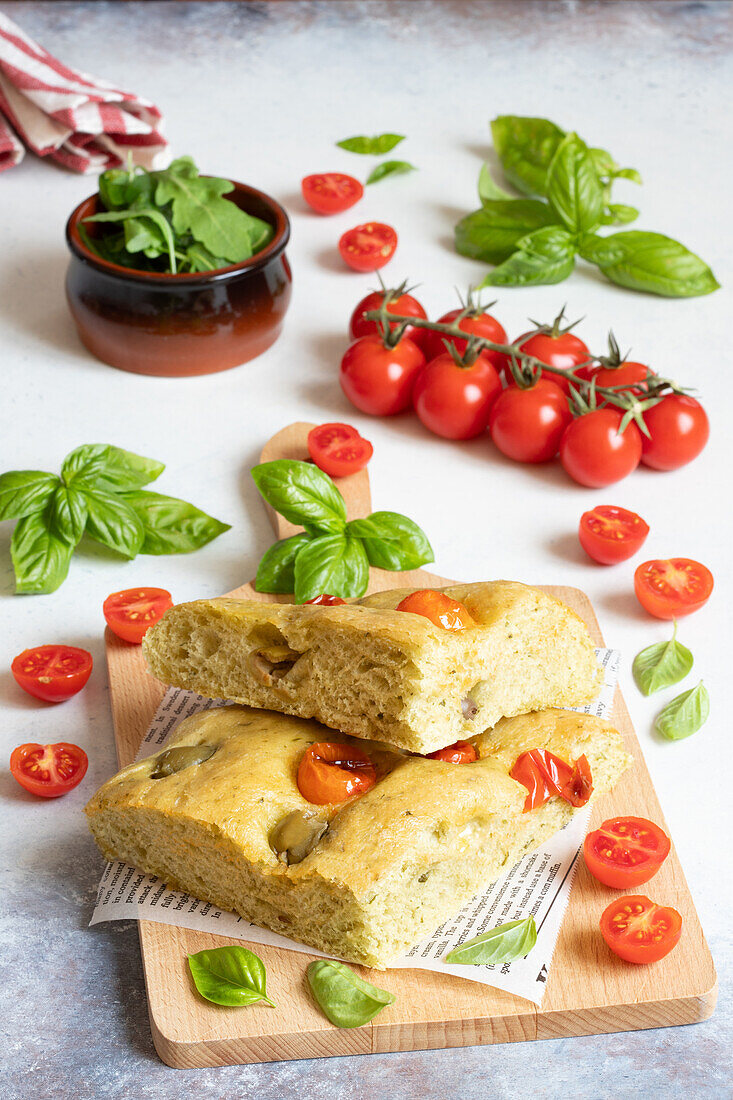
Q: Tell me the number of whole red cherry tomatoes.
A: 9